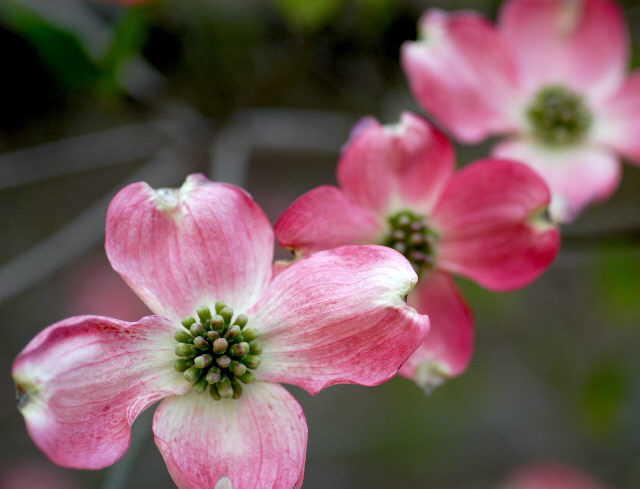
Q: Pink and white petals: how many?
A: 12